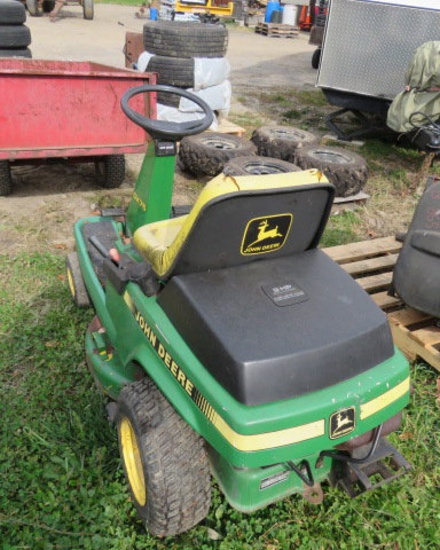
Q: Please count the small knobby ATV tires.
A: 4